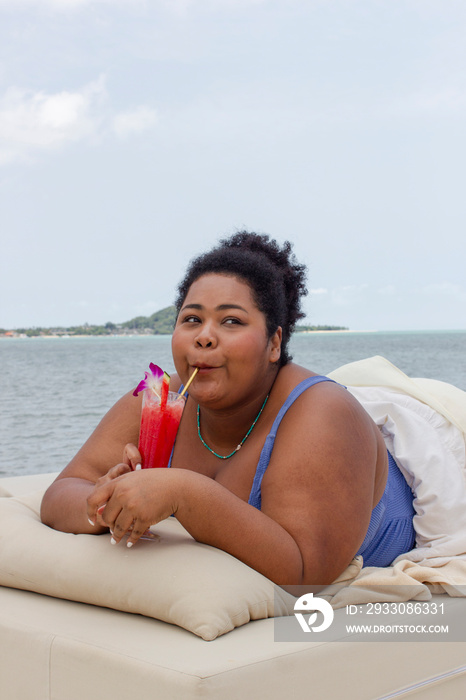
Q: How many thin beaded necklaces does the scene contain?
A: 1